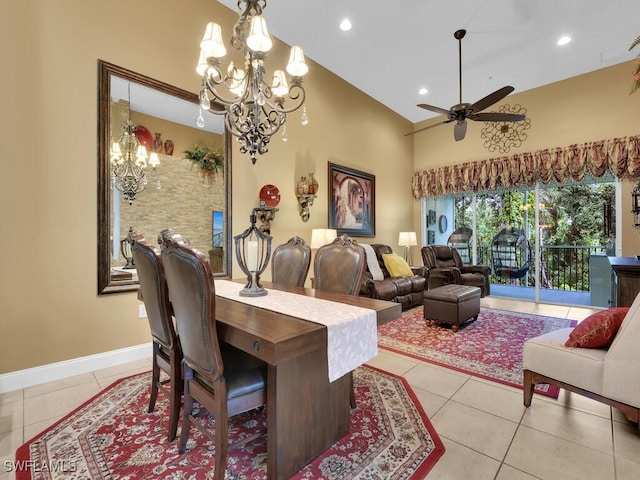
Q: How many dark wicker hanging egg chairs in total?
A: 2